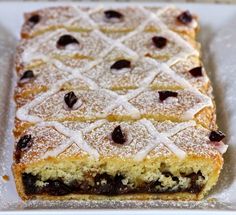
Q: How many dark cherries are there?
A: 13